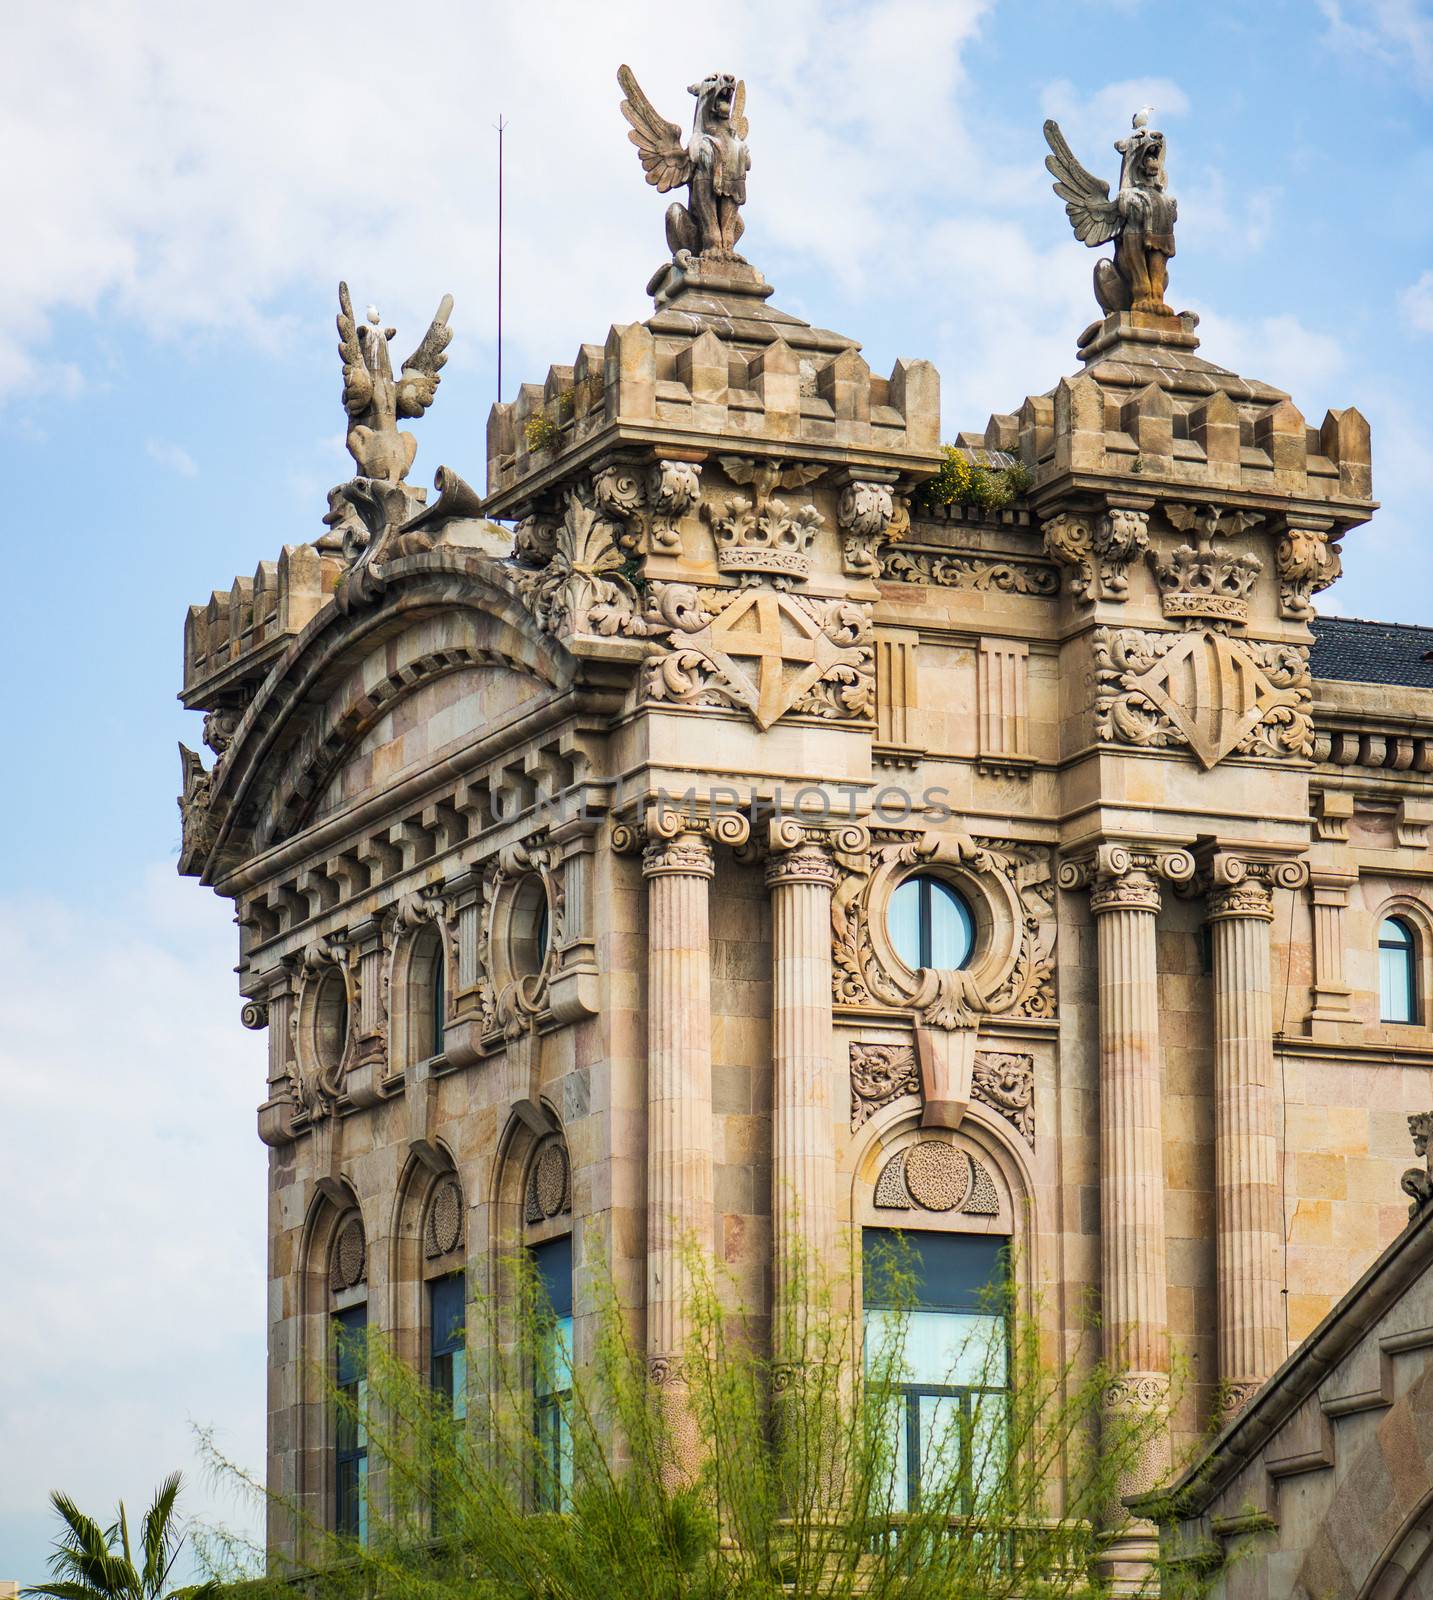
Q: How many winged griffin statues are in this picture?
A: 3